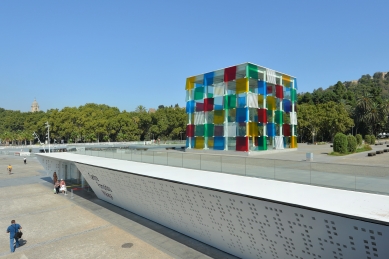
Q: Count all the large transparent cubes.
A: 1